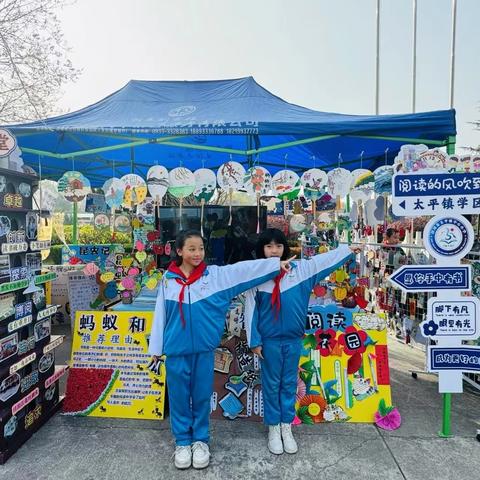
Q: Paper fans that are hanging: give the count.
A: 13